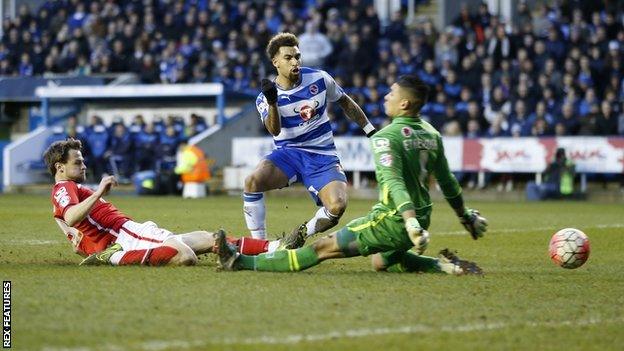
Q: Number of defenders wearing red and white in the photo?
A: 1